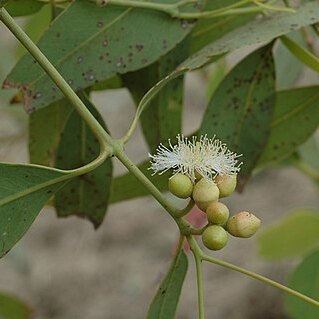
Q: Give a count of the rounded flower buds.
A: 6